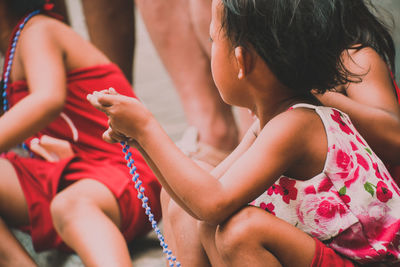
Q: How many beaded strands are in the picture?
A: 2